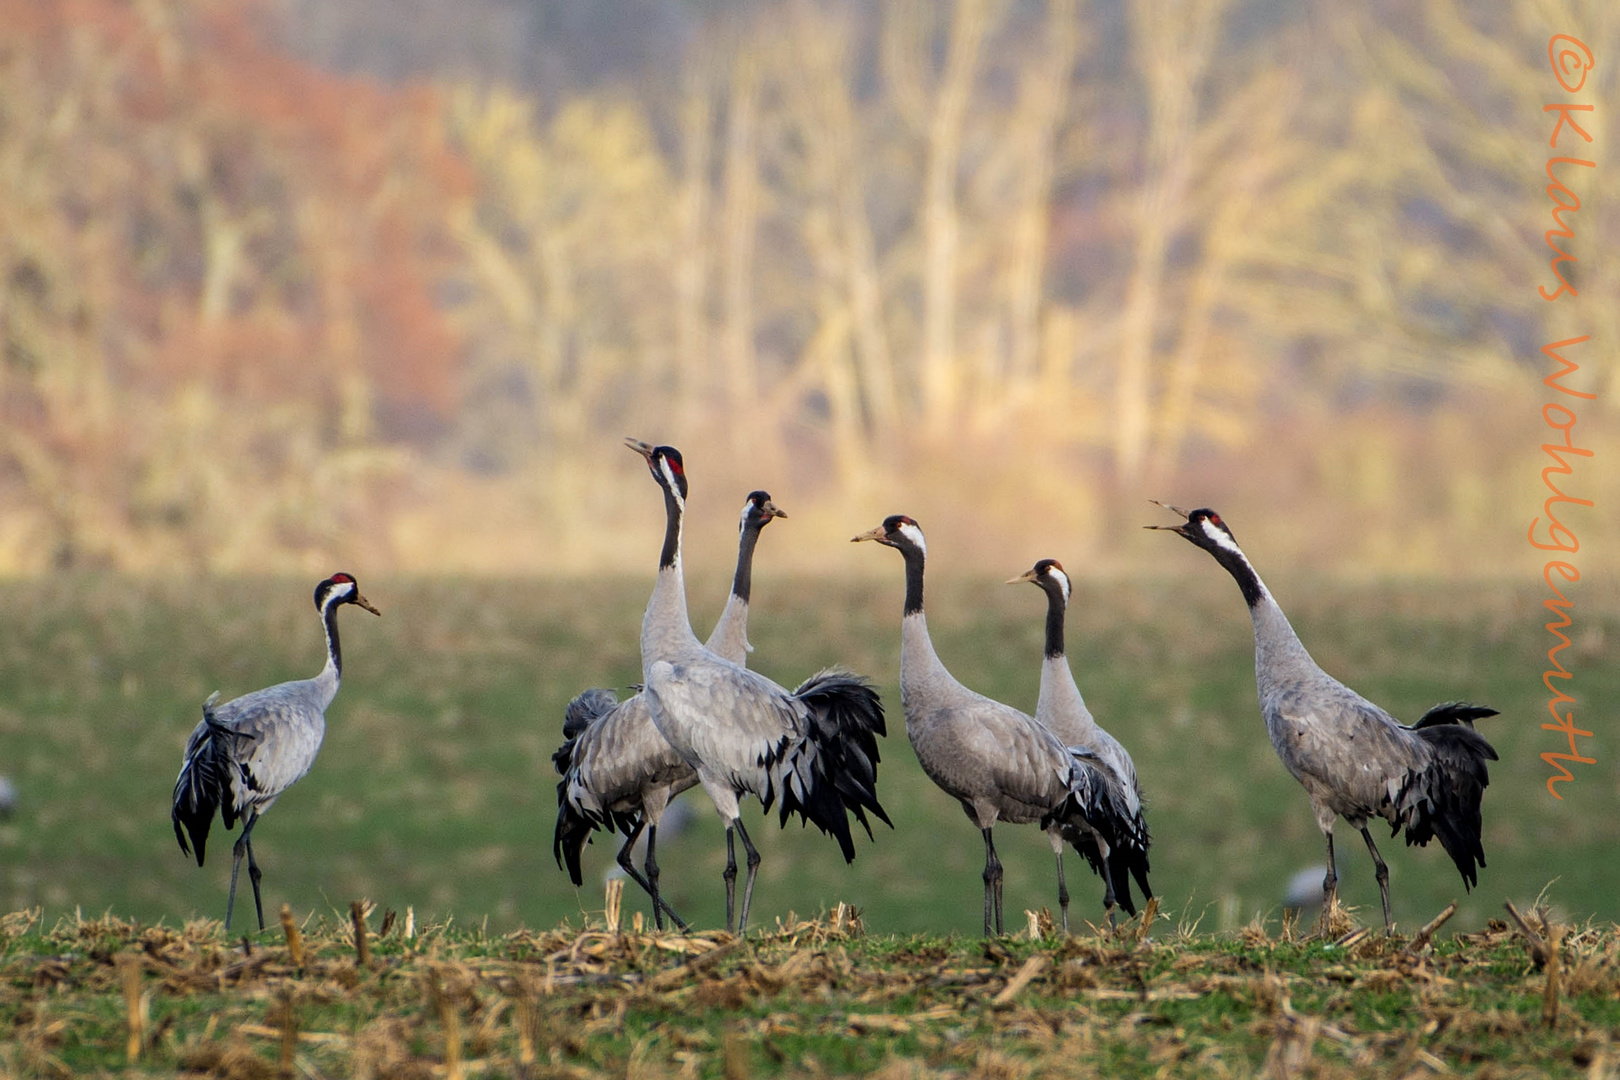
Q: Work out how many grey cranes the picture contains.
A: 6